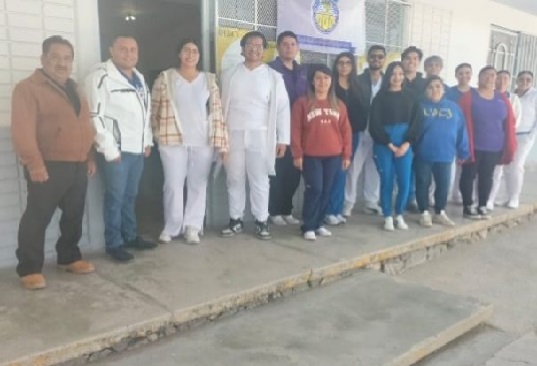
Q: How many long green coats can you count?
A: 0